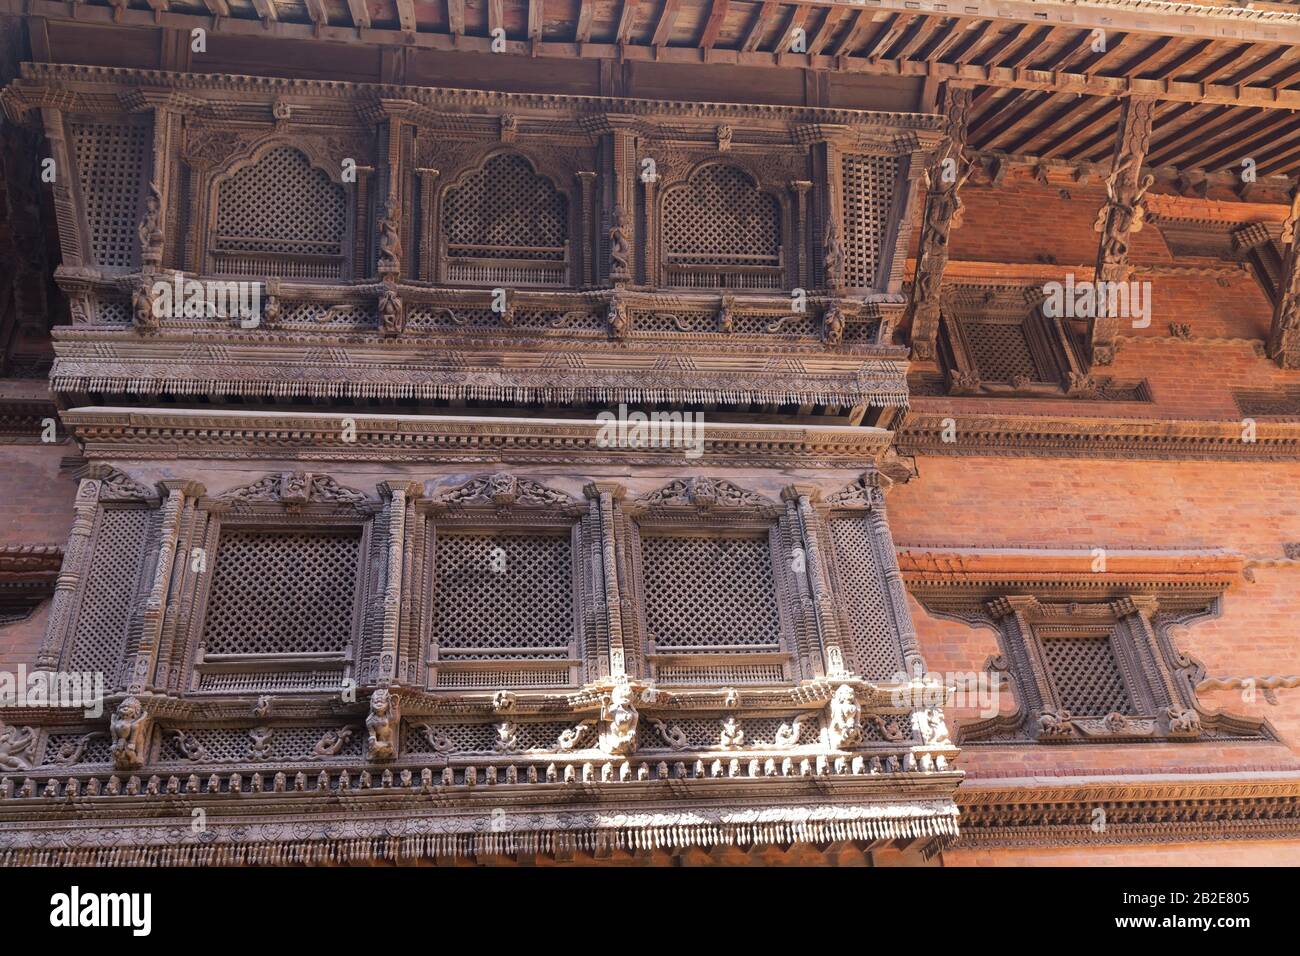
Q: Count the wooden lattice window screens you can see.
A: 12